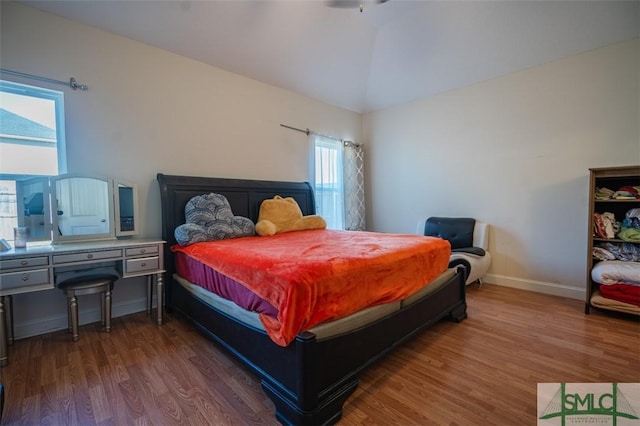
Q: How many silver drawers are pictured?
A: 5